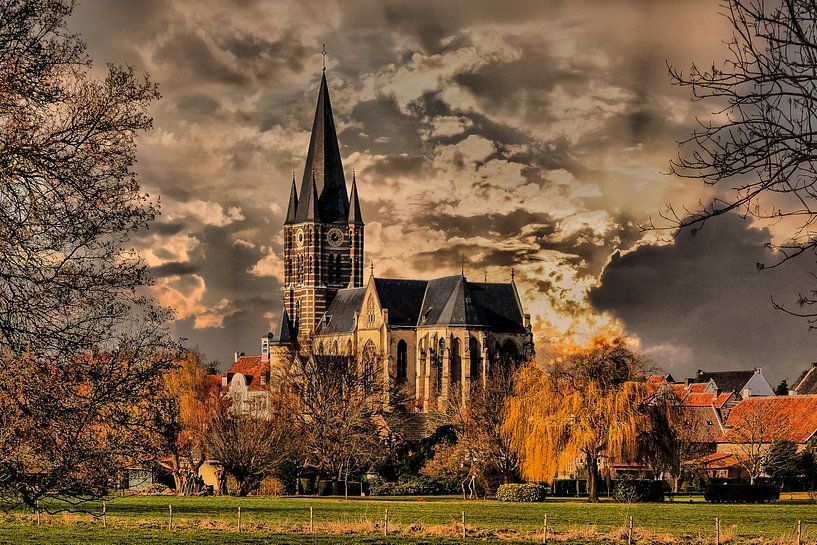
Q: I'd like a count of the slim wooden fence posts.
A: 11